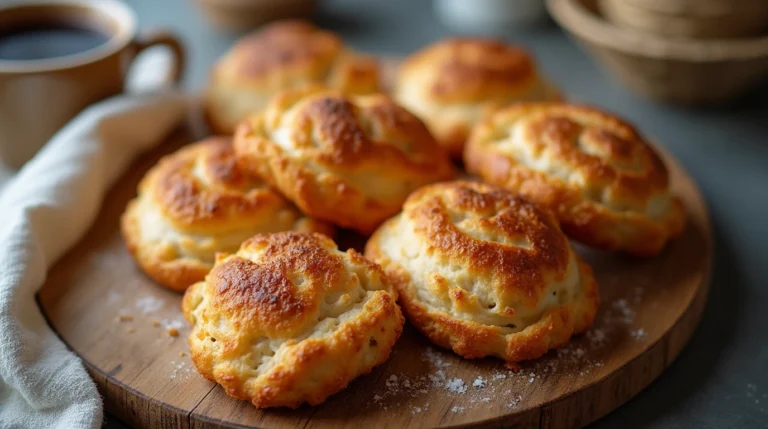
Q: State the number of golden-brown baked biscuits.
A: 7